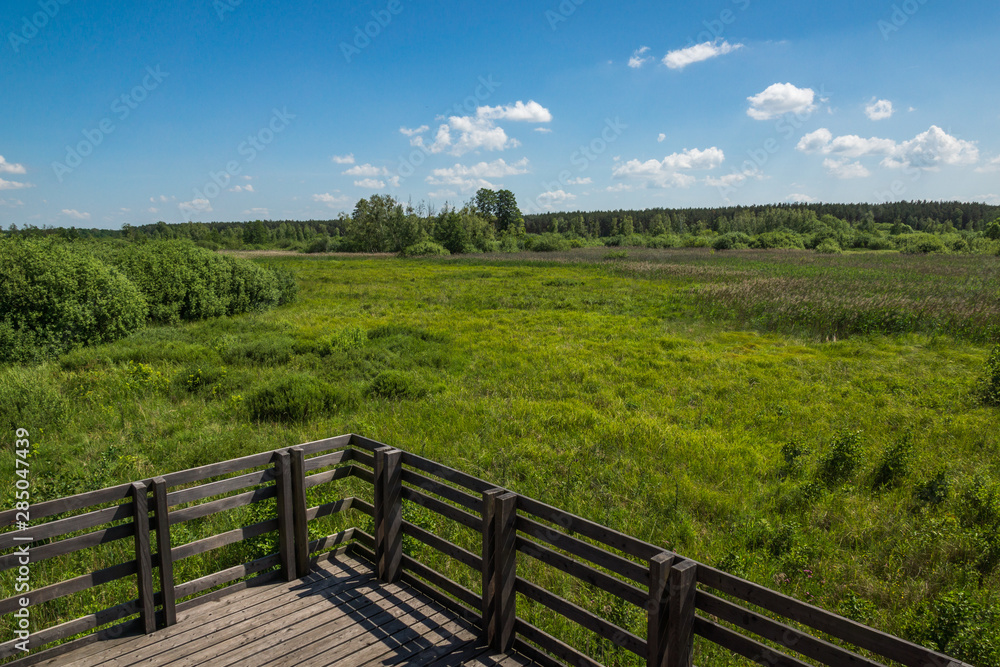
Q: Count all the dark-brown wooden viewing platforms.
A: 1